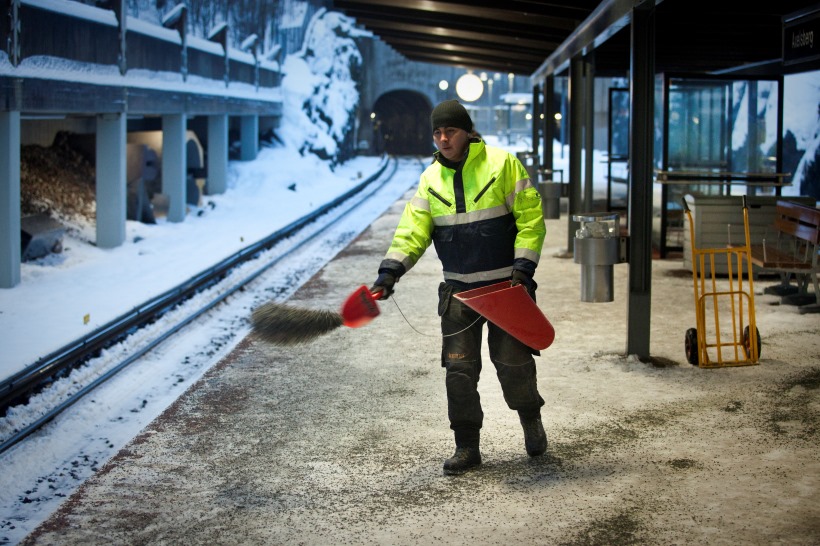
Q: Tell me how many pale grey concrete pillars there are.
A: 5